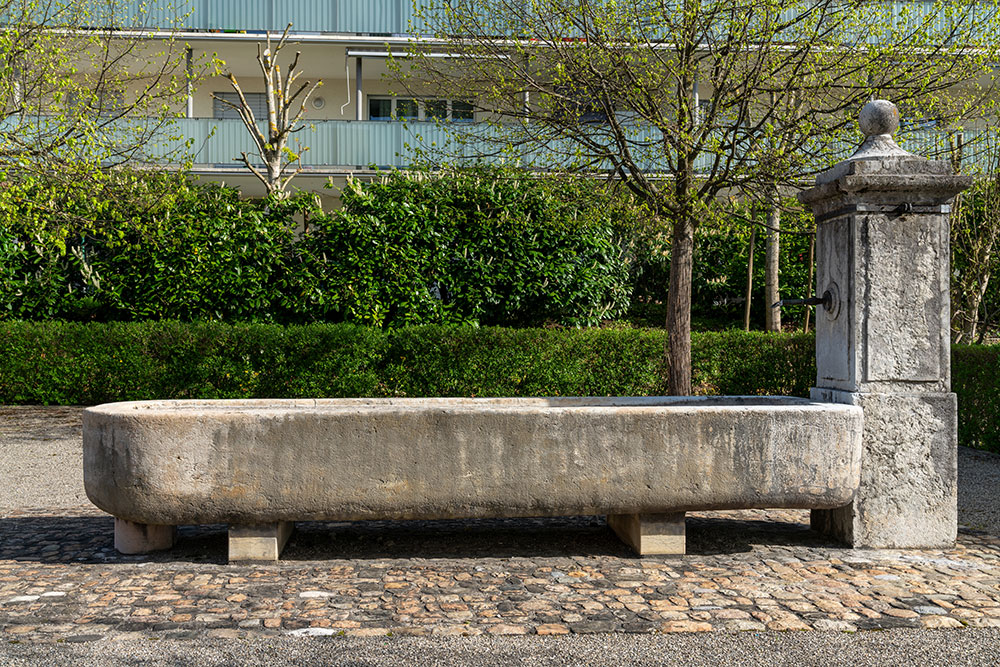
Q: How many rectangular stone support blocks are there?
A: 2